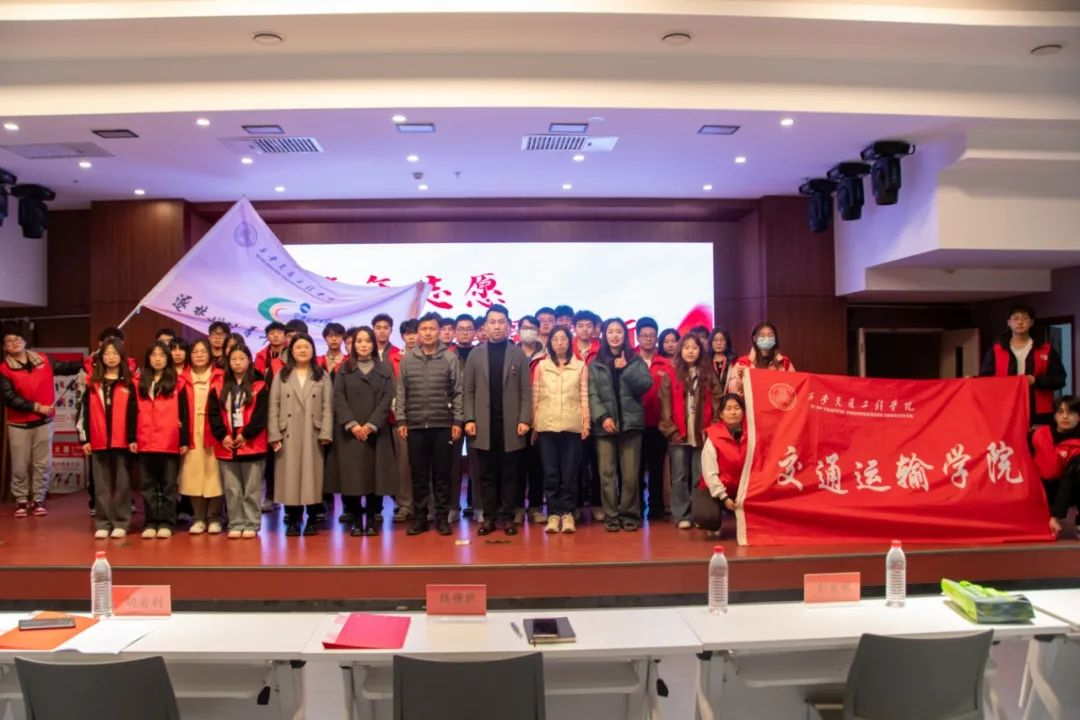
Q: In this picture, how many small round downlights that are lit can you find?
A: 14